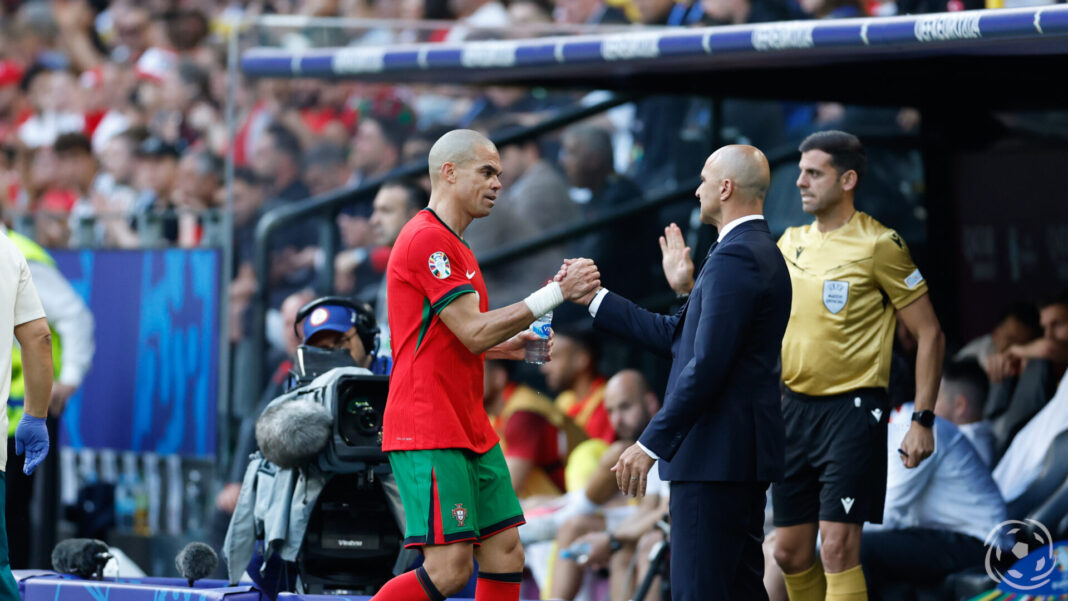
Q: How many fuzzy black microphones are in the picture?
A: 2